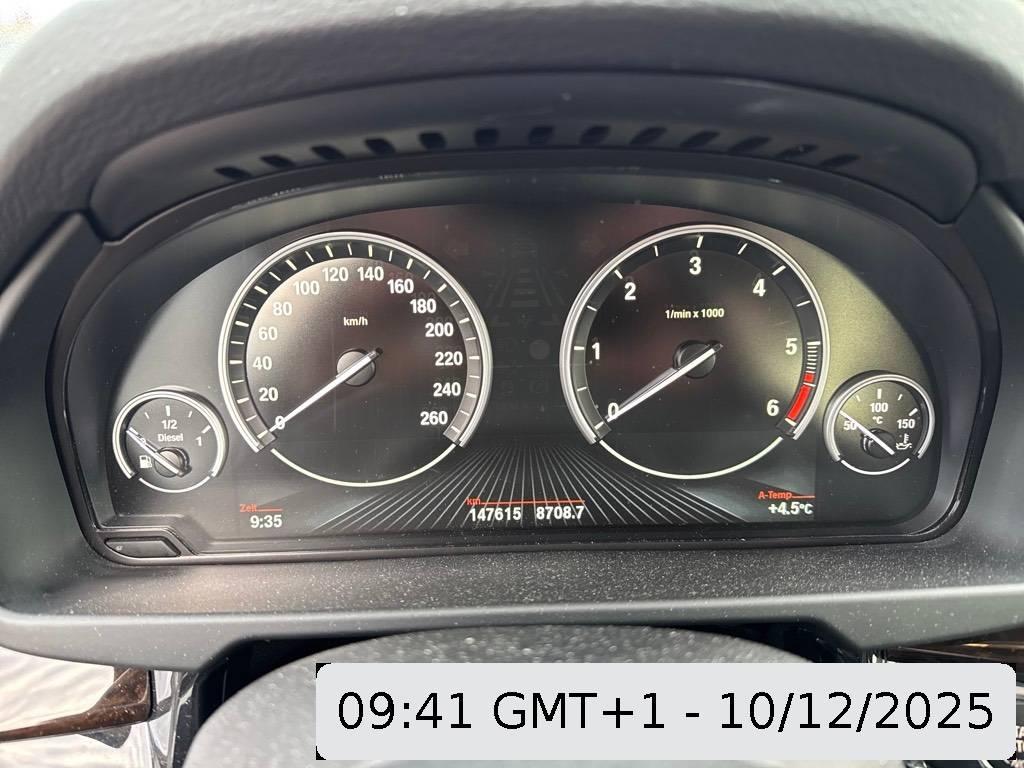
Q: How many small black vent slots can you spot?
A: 13